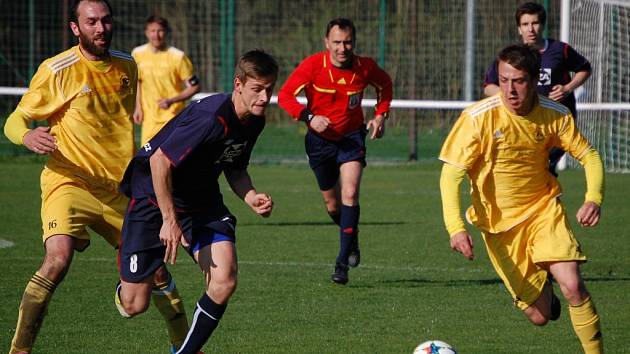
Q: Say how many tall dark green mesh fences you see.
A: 1